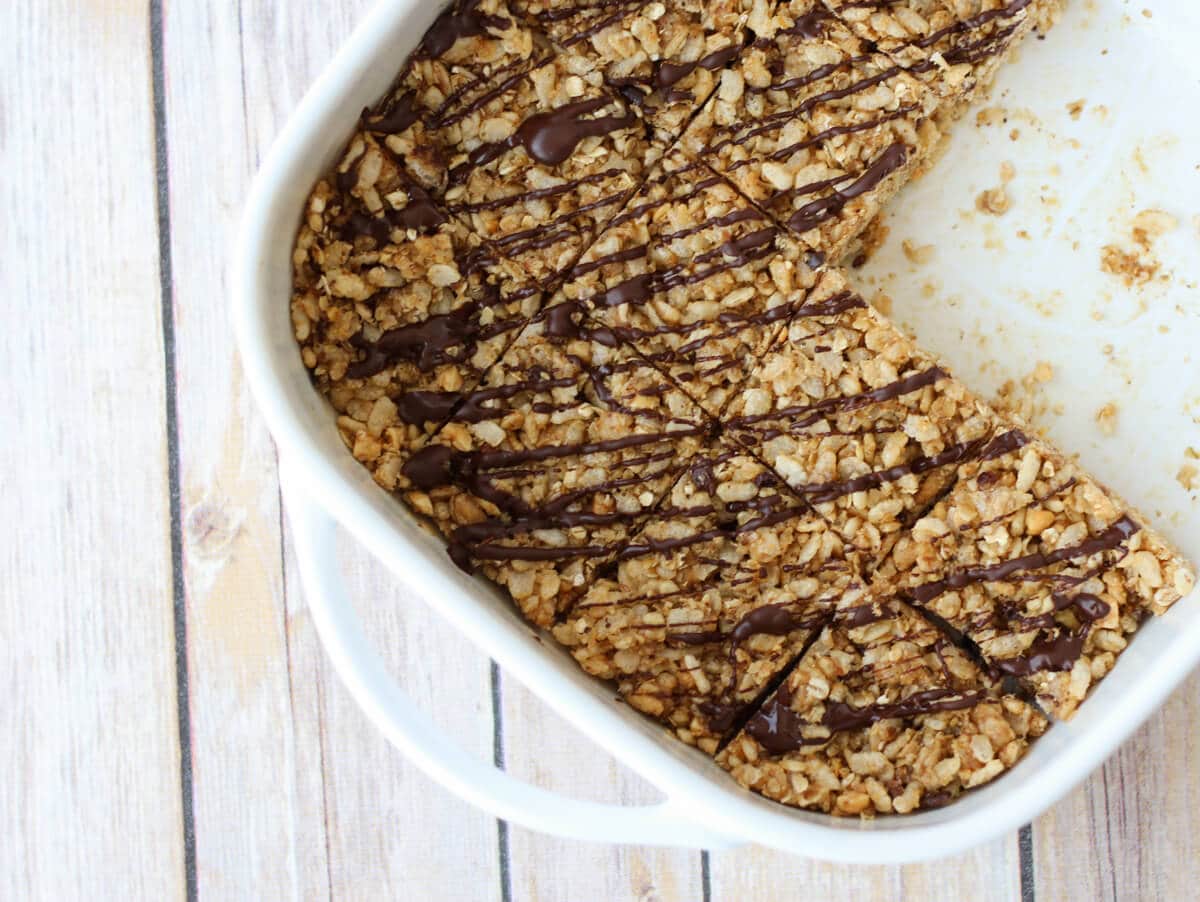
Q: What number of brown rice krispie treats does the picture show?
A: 11